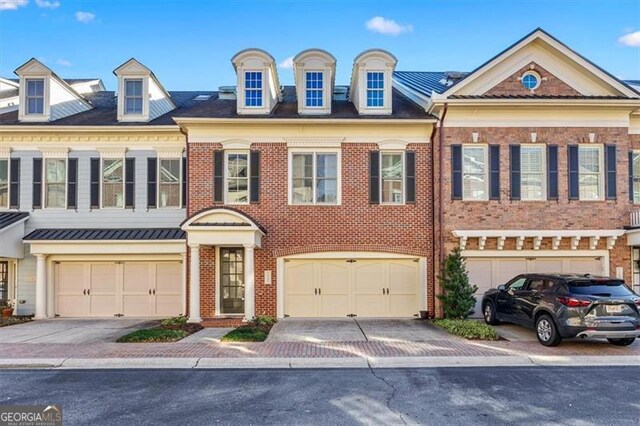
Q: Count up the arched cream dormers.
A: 3